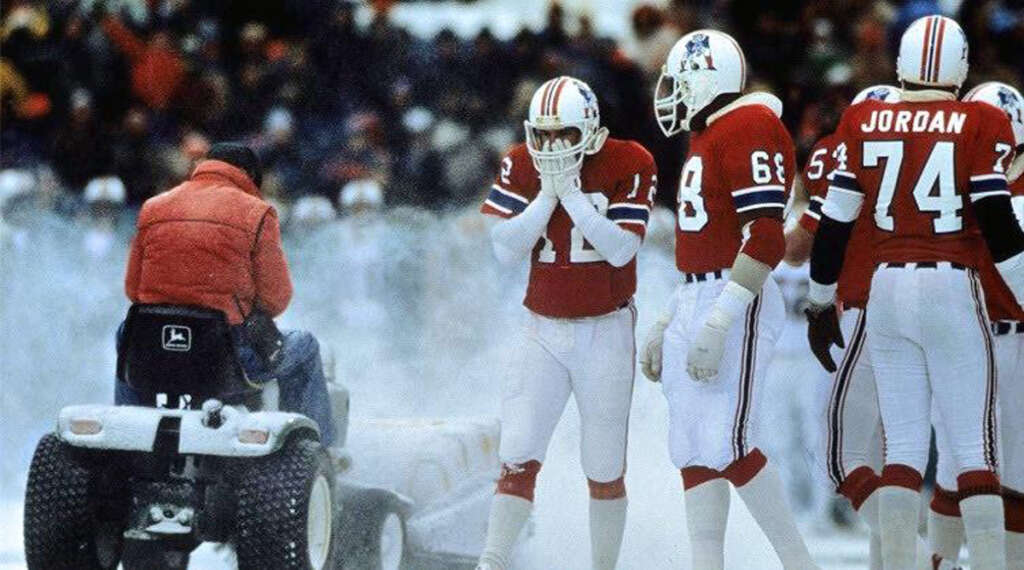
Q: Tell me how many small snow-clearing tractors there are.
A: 1